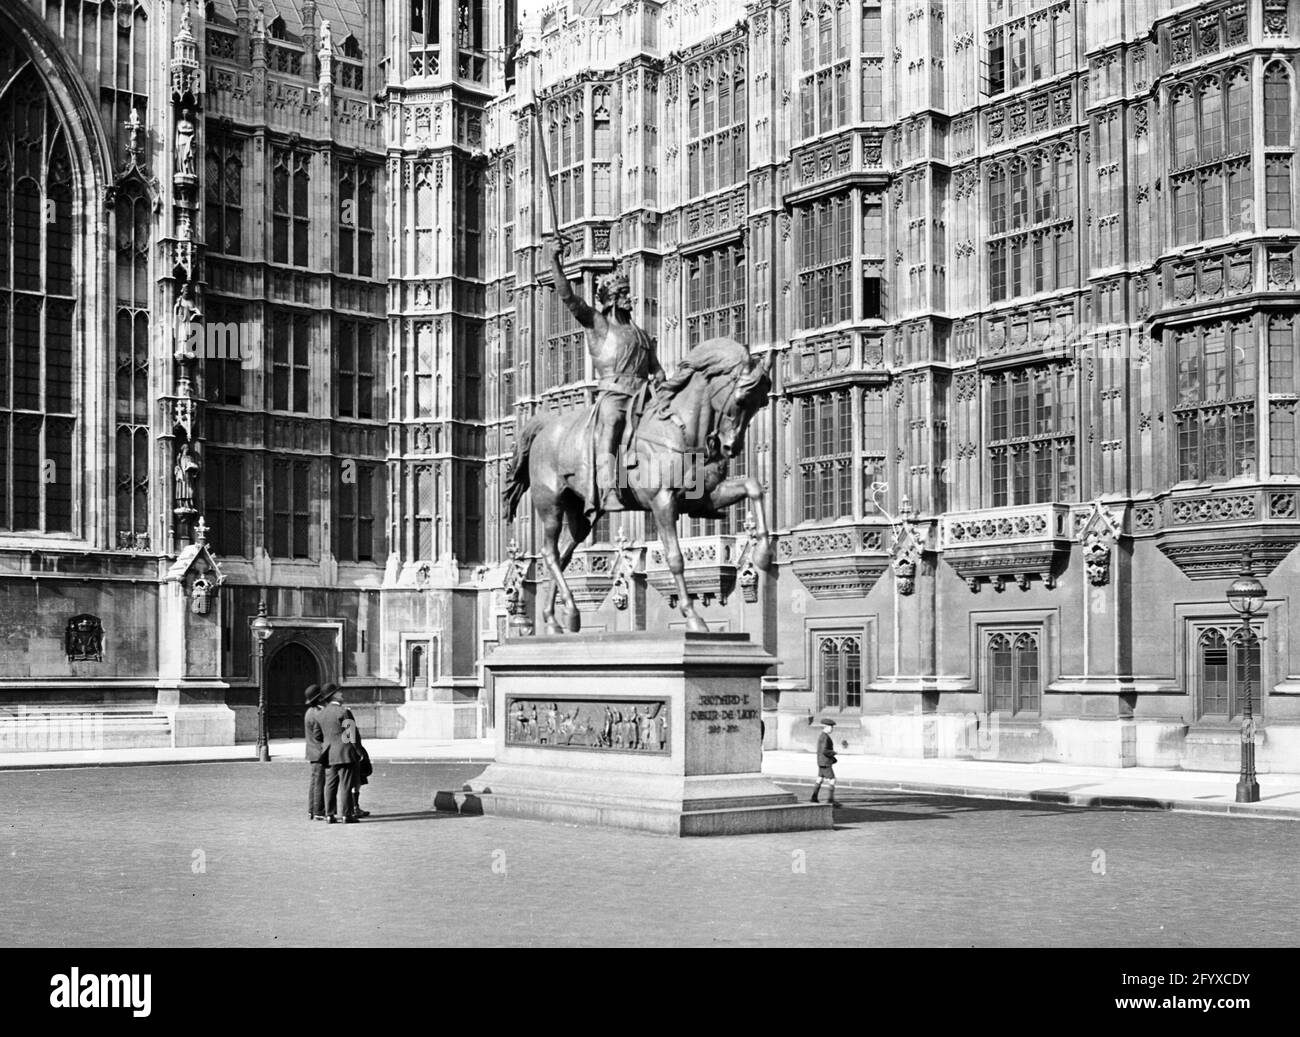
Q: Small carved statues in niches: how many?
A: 3